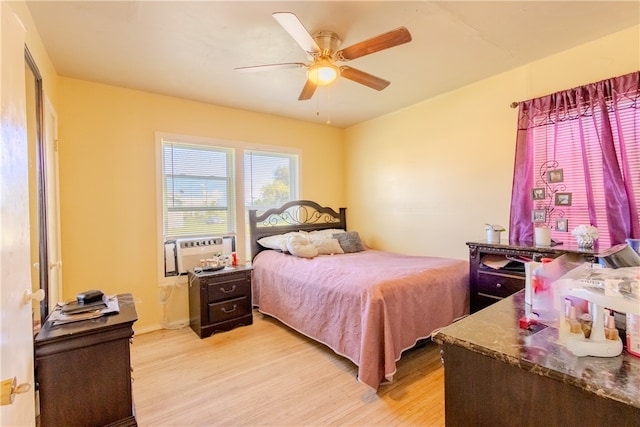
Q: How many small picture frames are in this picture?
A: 5